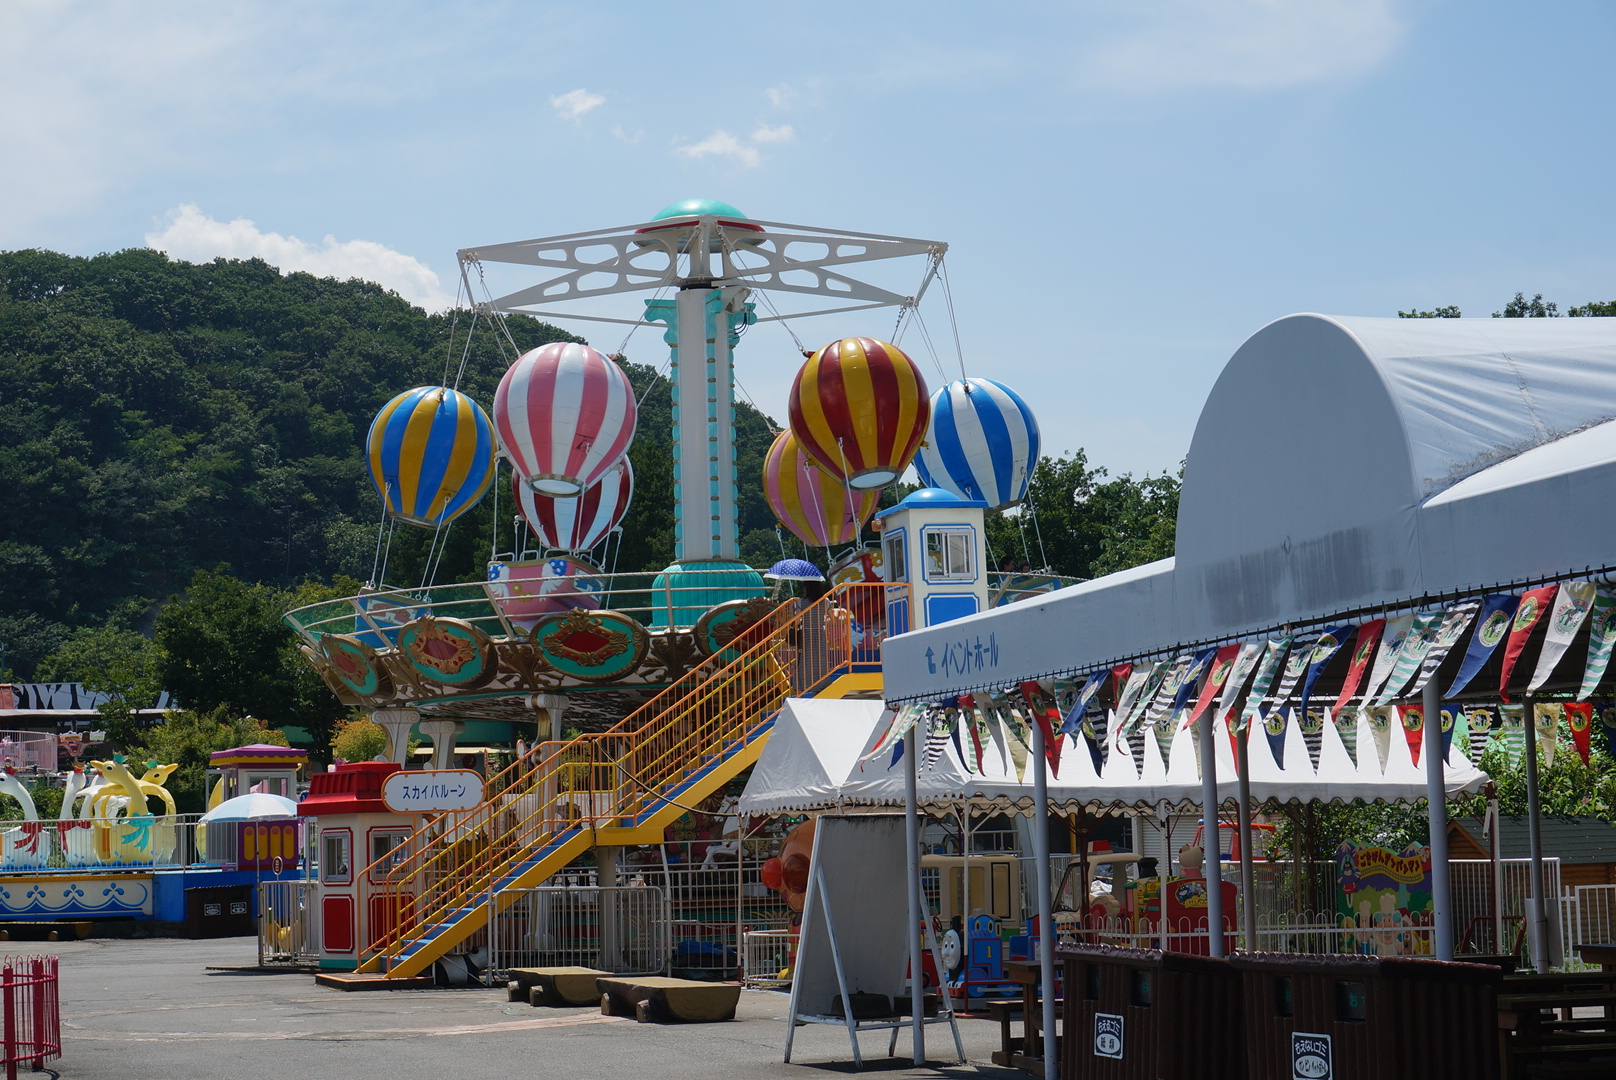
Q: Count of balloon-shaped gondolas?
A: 6